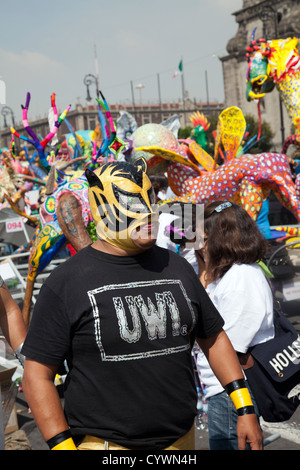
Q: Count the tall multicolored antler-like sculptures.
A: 2